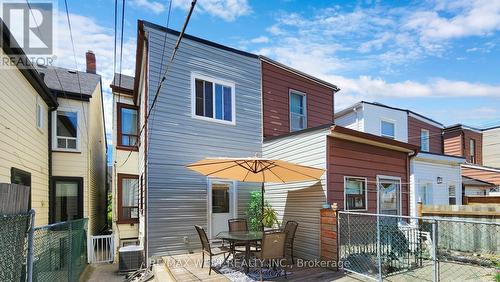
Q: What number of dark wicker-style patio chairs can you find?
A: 4